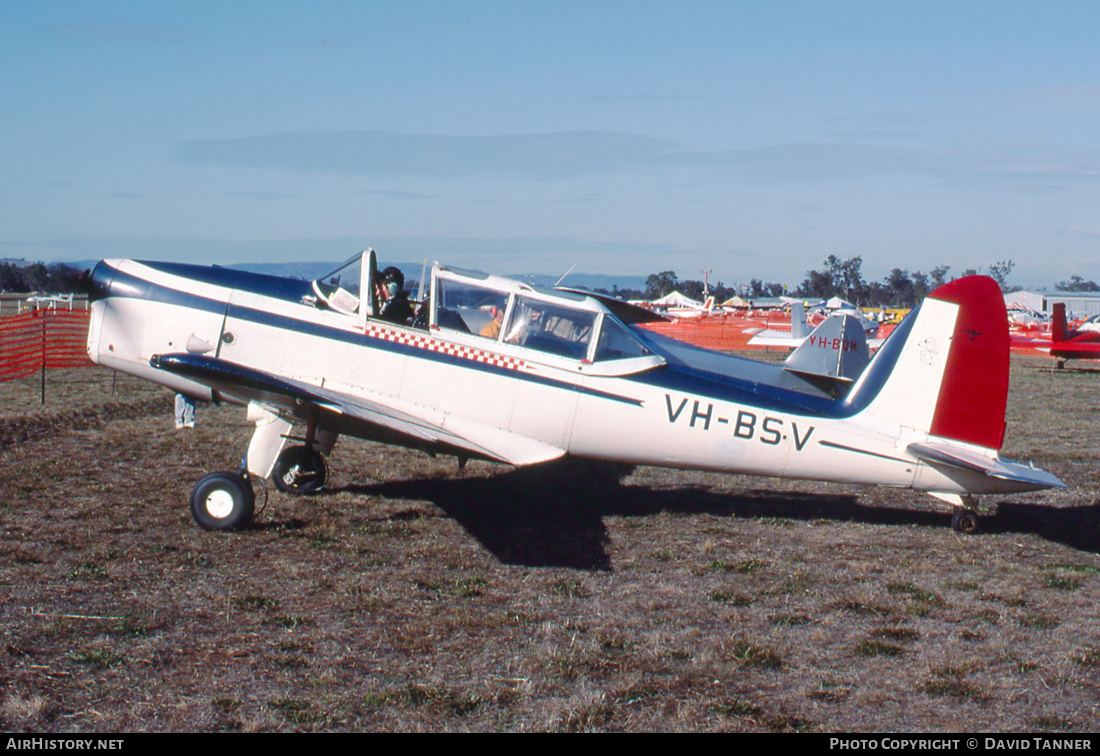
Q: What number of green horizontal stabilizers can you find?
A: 0